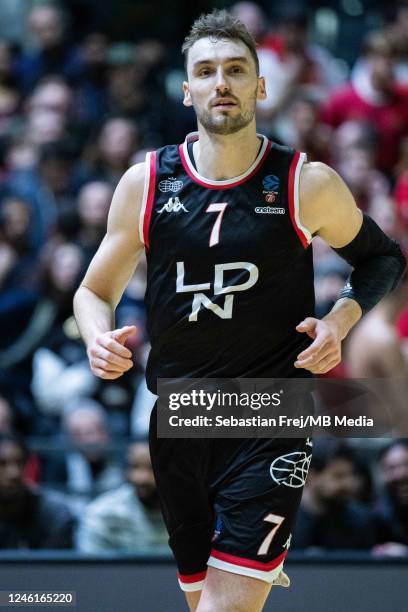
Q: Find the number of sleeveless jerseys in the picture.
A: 1